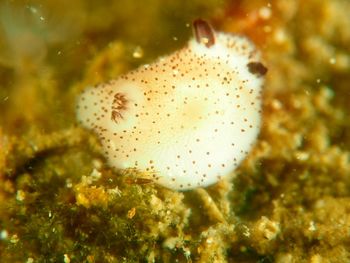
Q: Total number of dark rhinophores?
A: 2